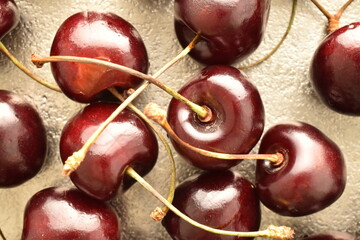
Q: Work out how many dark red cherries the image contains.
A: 11